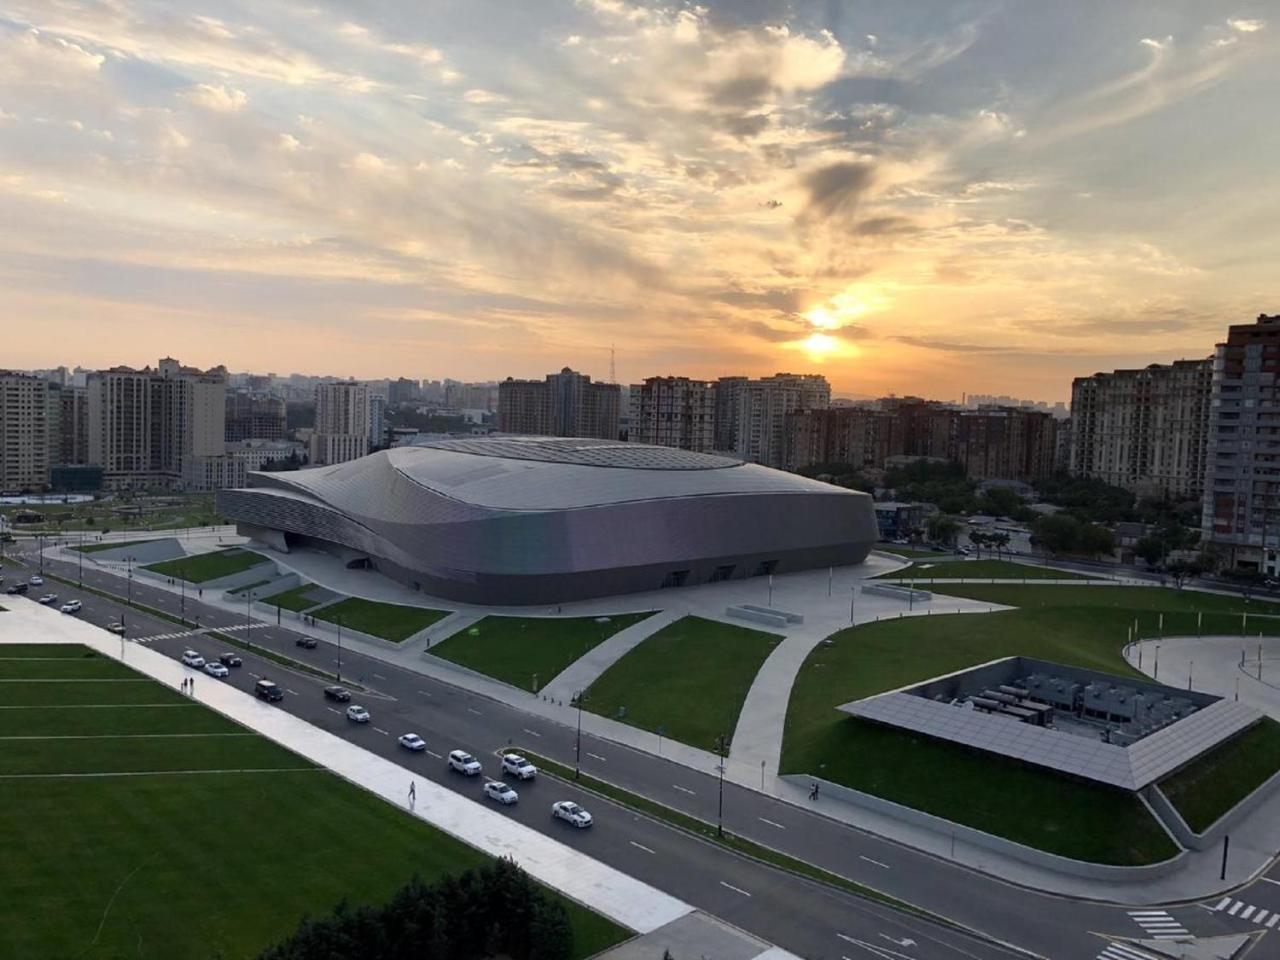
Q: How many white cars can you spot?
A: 11